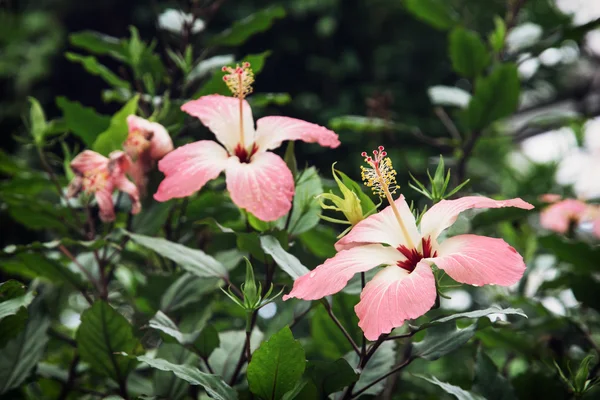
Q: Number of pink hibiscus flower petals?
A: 9